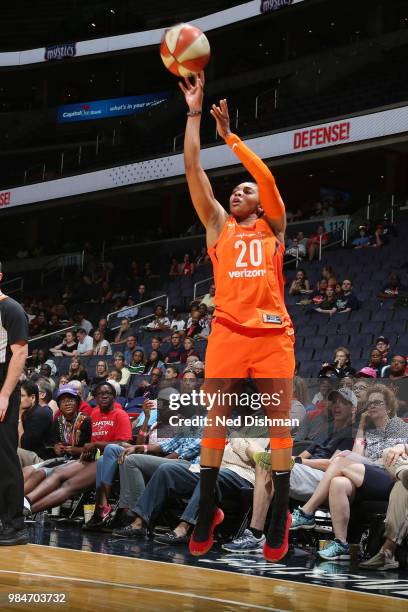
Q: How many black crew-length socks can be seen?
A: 2